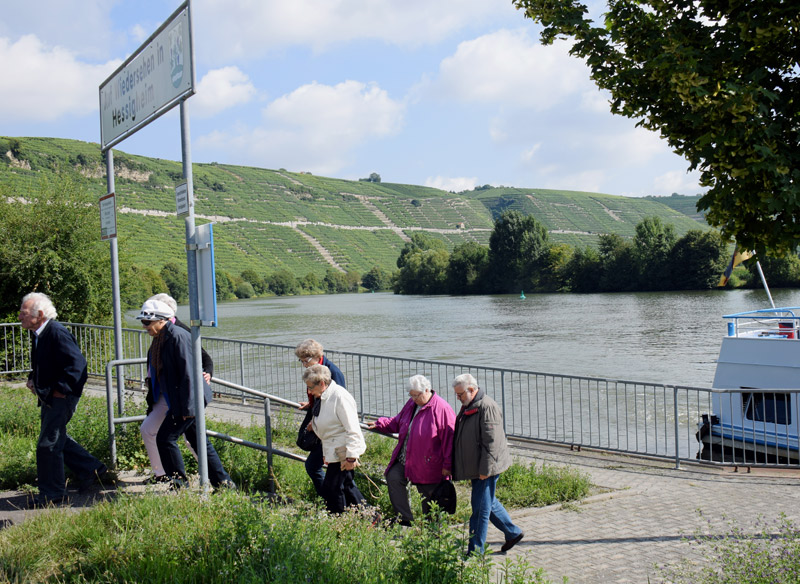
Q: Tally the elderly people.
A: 7